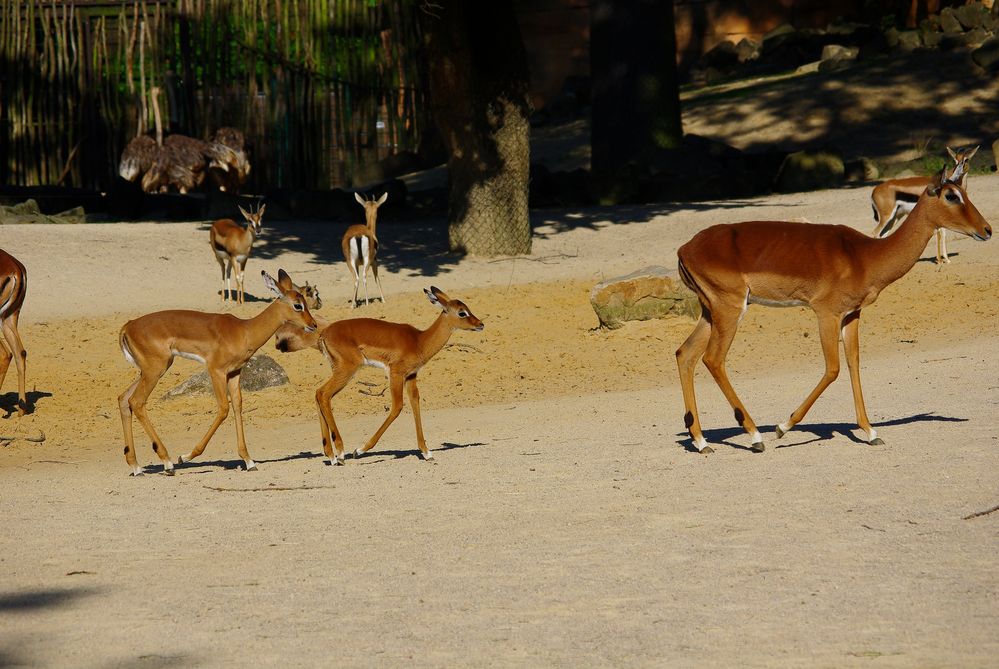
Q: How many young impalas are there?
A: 2